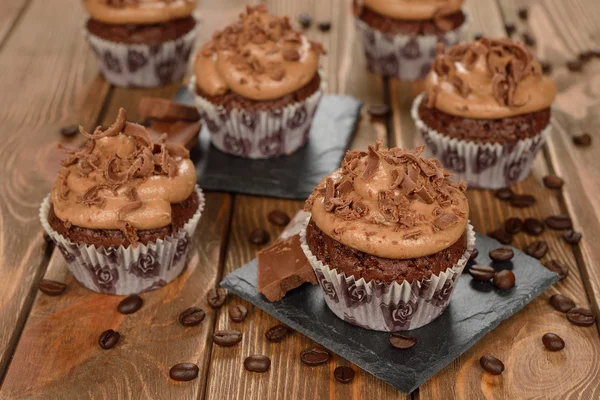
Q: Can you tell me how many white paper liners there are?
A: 6